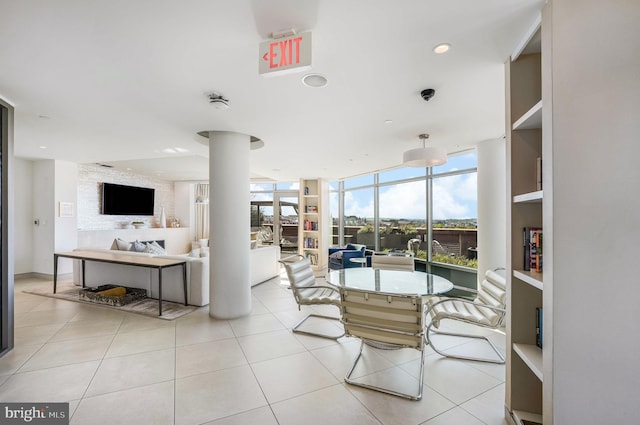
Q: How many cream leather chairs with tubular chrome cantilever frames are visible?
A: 4